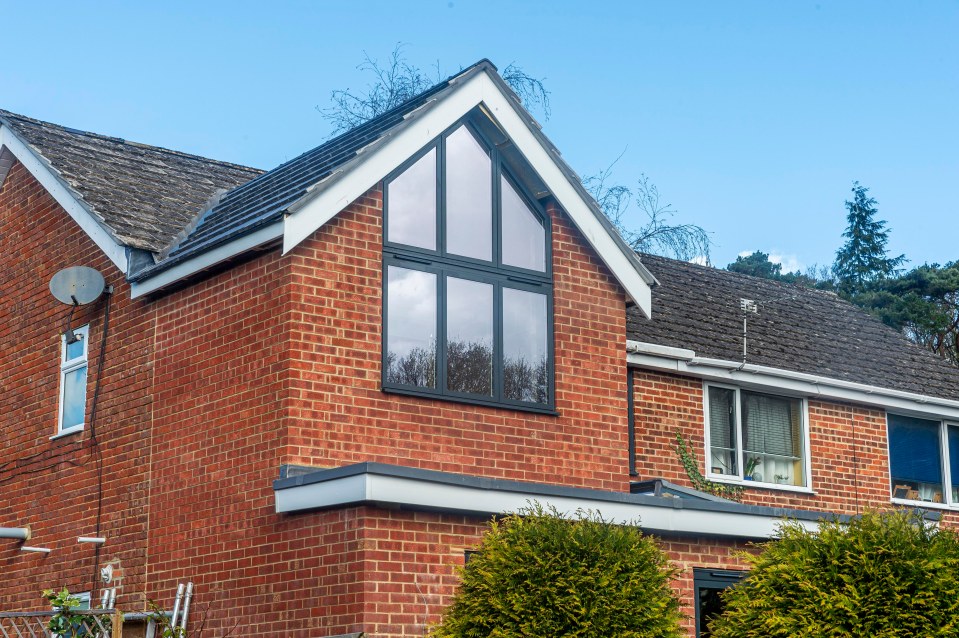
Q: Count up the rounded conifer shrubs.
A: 2